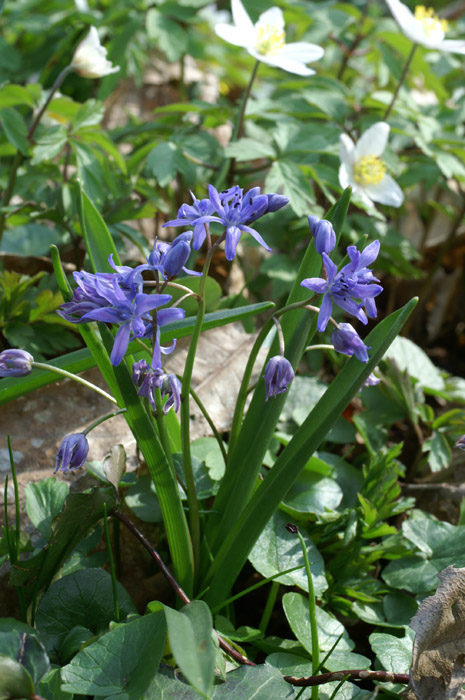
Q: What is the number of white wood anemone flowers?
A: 4